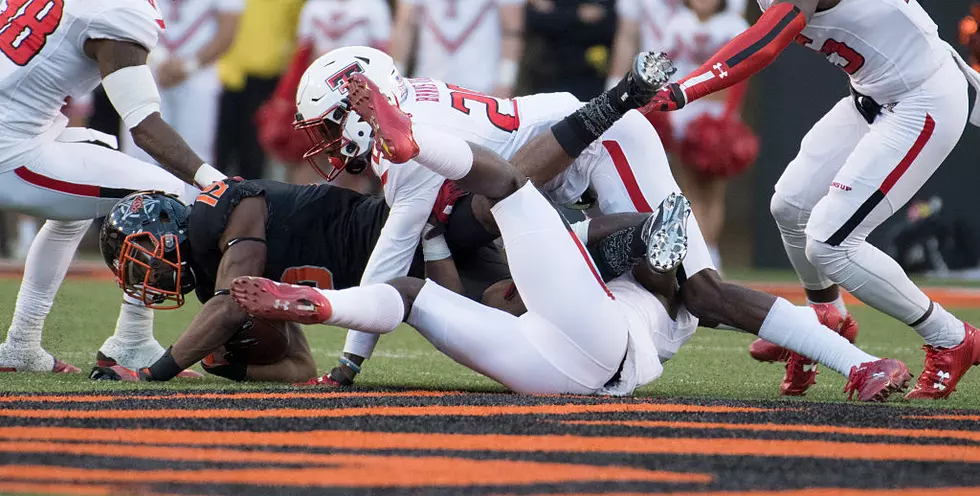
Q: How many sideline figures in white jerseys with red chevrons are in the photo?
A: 5